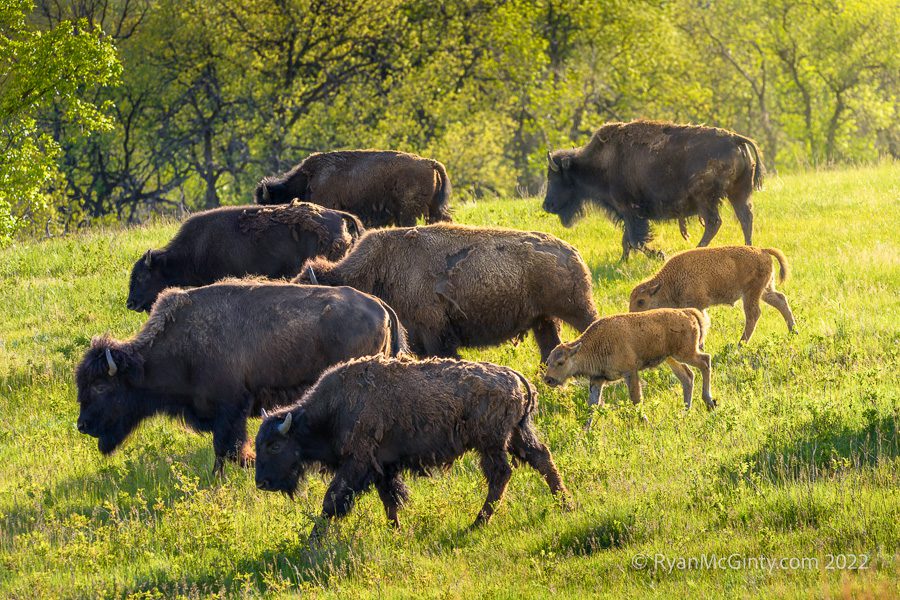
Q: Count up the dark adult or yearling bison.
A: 6